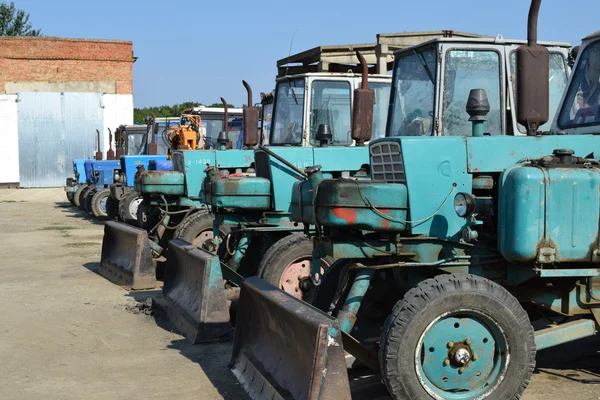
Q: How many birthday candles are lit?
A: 0